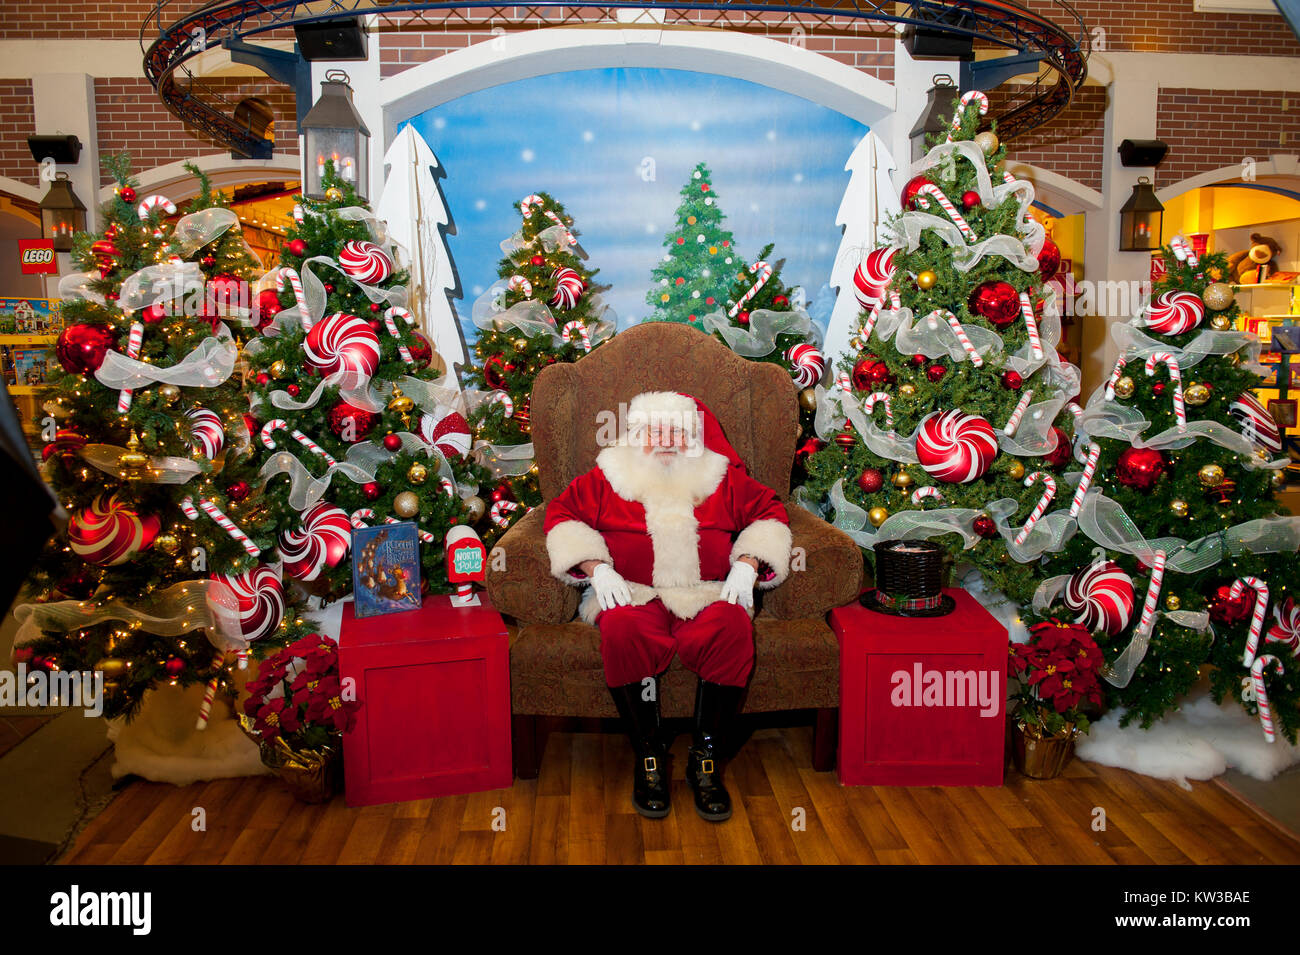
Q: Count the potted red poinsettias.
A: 2